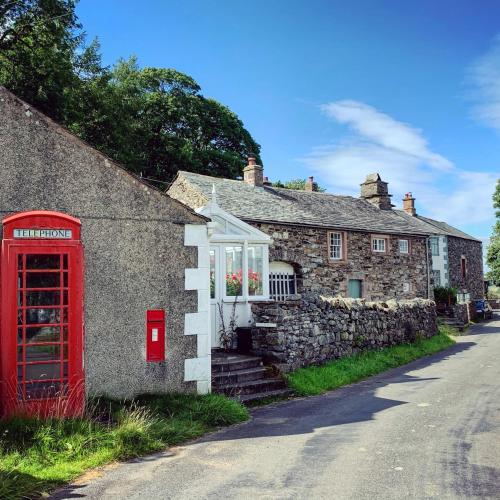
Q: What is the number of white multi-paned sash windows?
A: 3